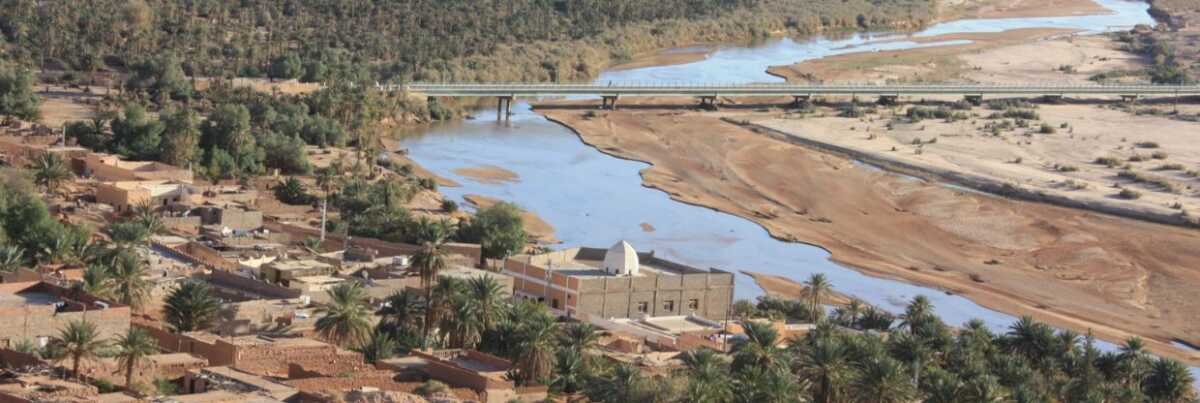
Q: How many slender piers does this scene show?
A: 8